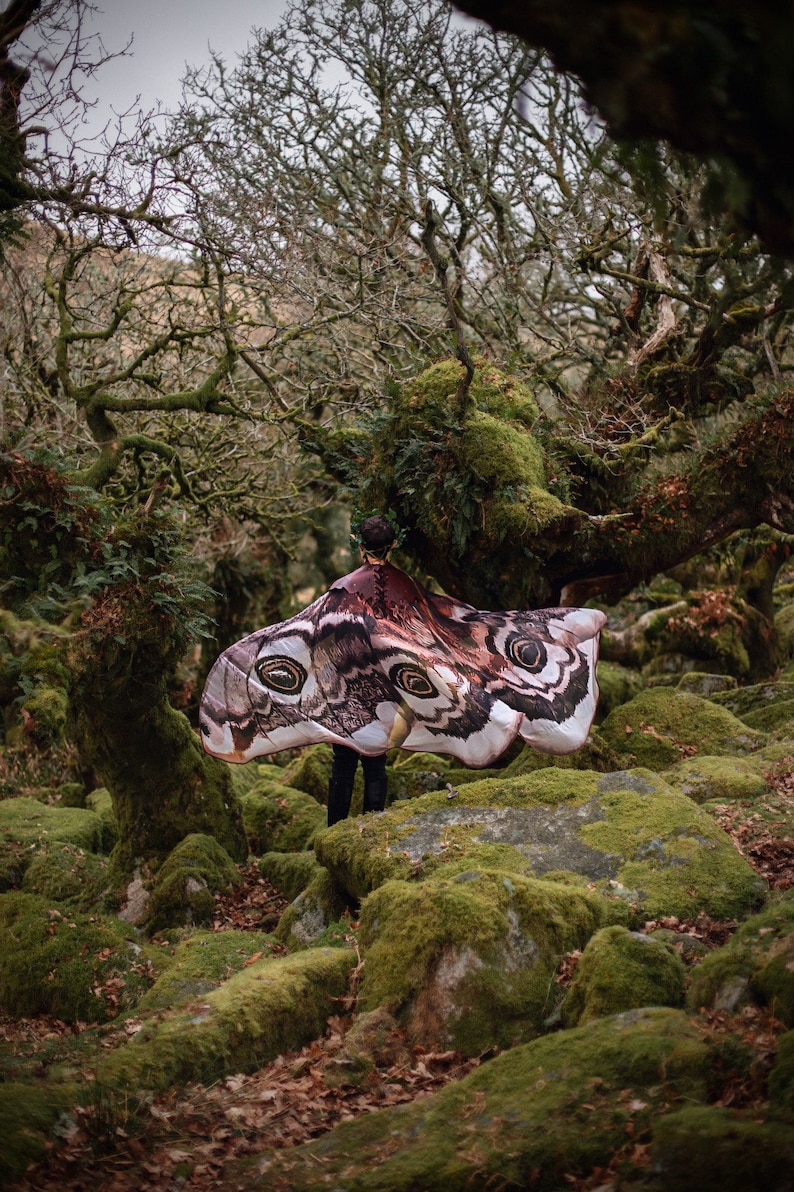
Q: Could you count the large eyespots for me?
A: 3